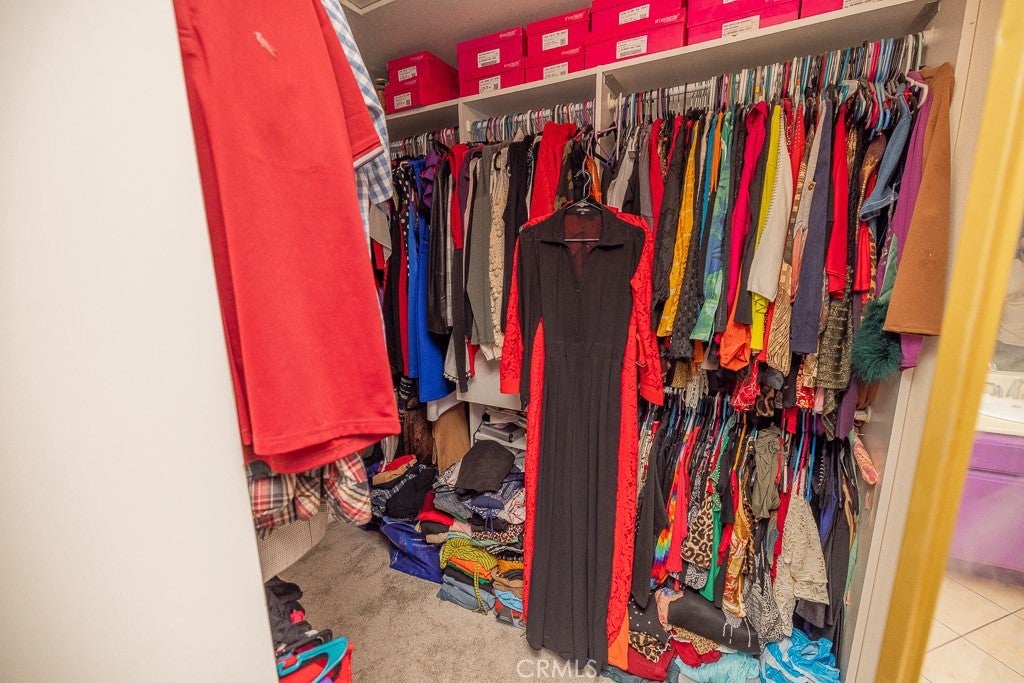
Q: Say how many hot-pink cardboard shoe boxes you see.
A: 11